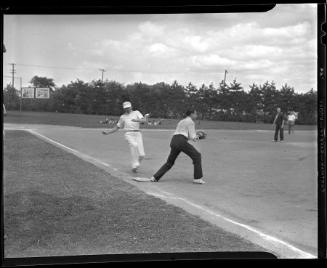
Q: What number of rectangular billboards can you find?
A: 2